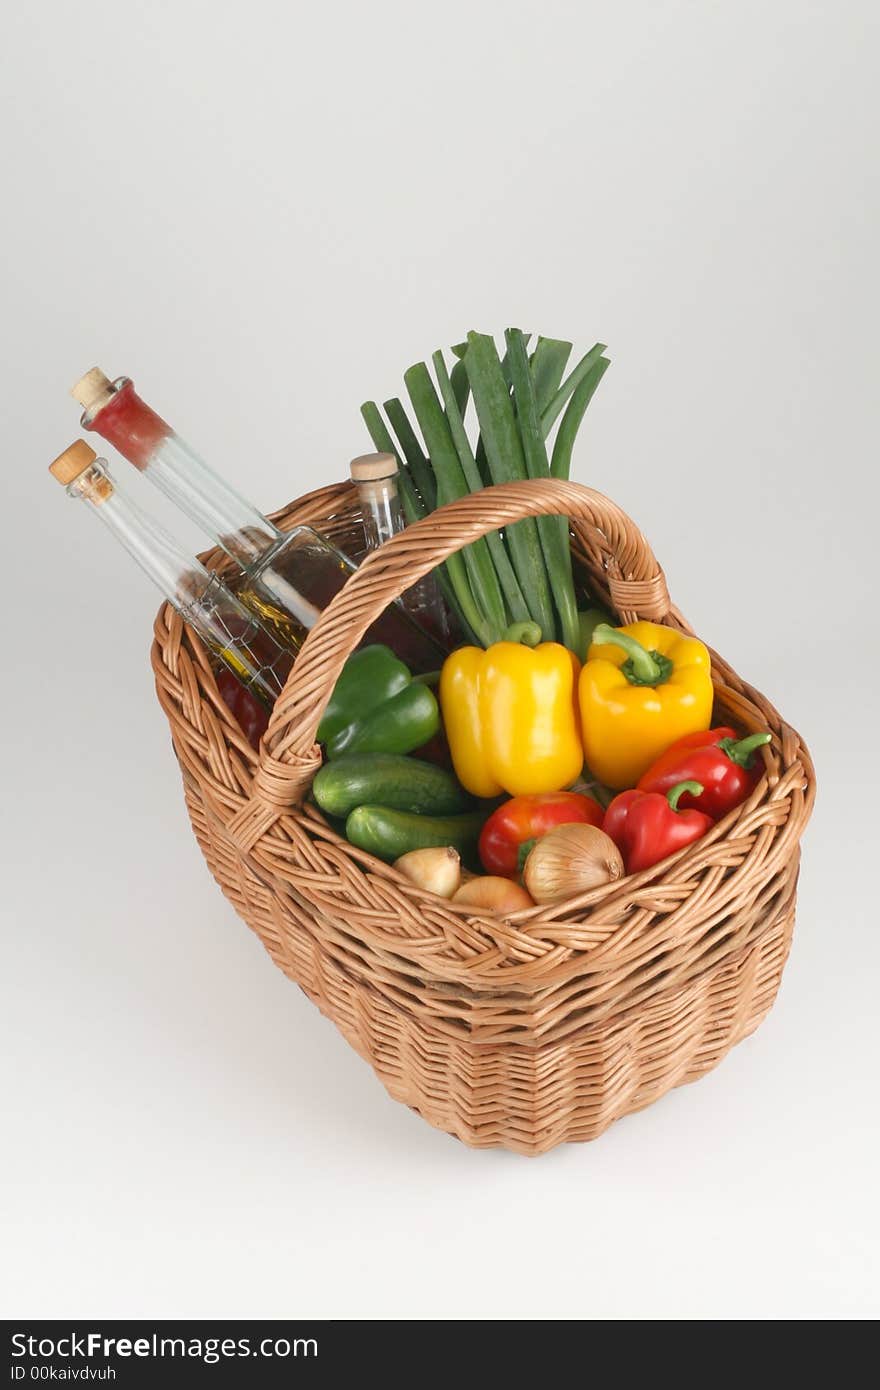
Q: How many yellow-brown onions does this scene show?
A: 3